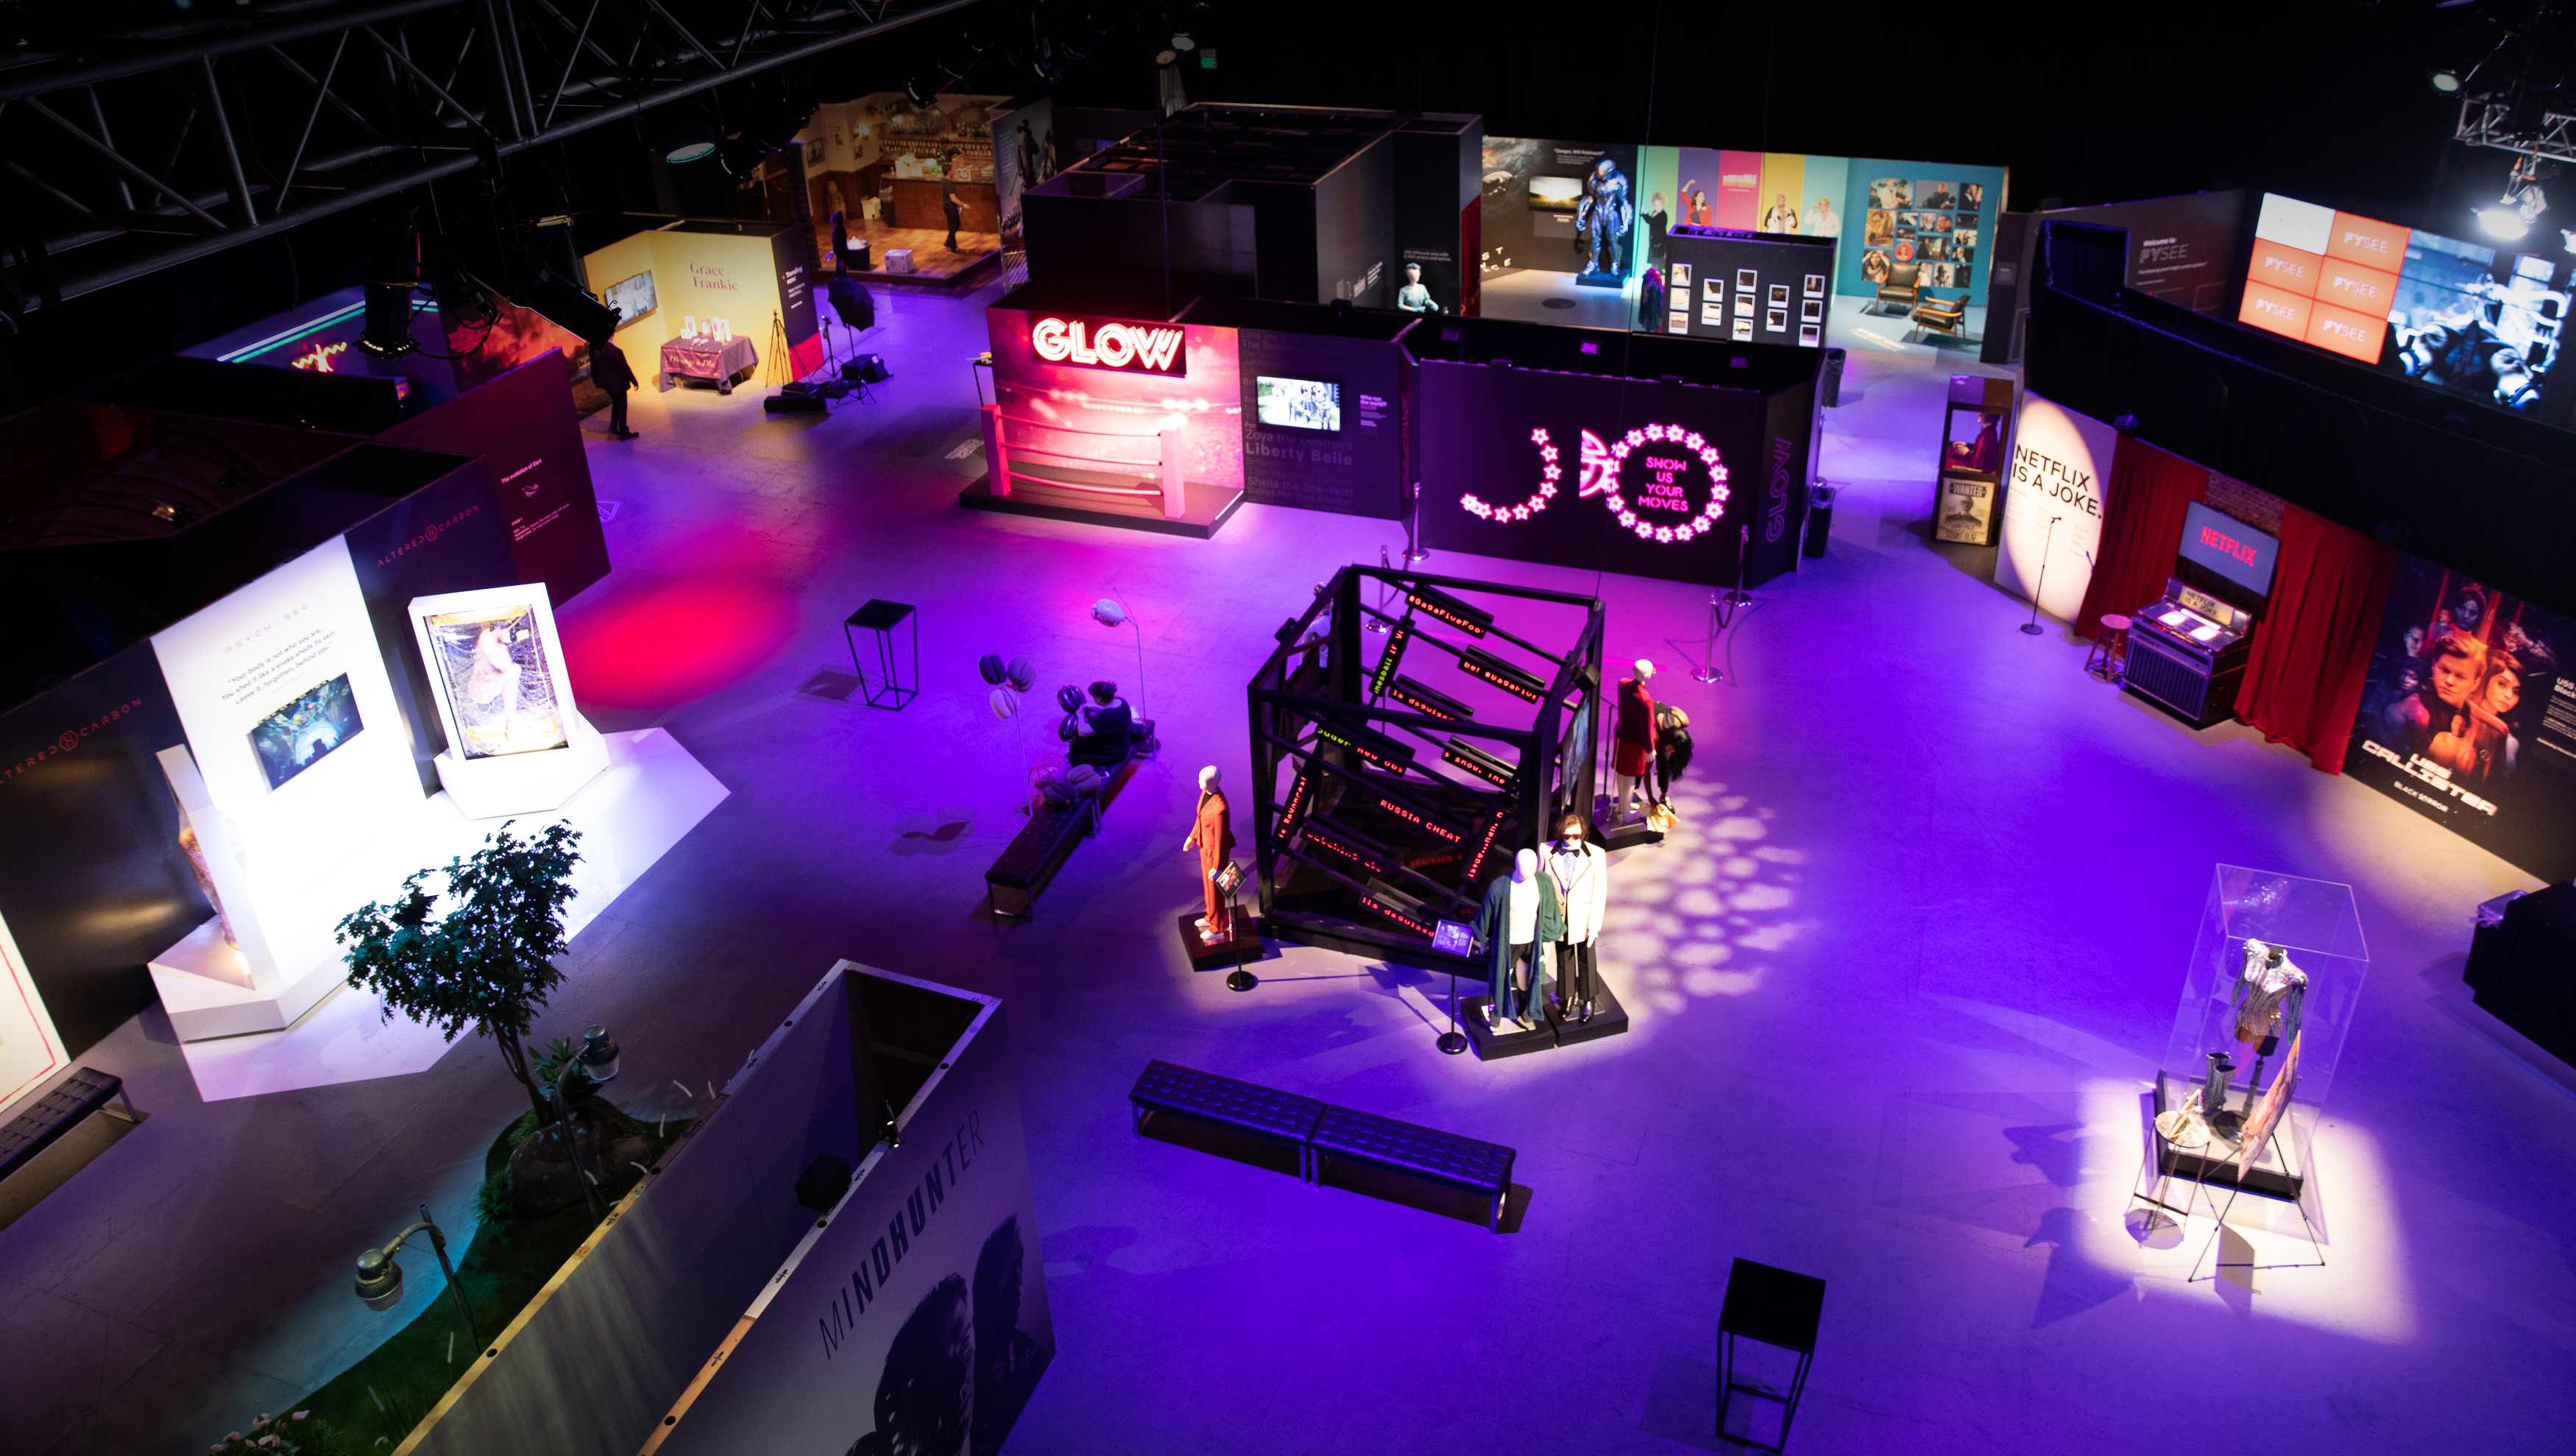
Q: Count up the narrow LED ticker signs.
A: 11